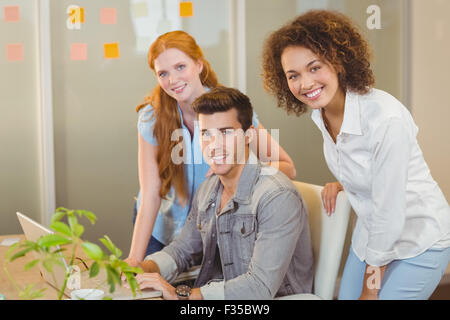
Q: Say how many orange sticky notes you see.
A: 3